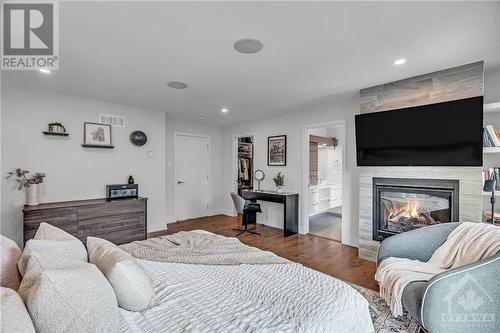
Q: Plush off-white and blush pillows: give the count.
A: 6